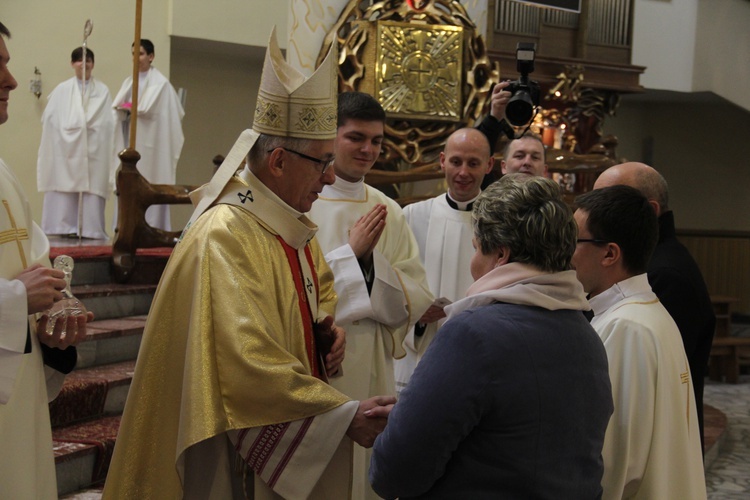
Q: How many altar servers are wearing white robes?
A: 2